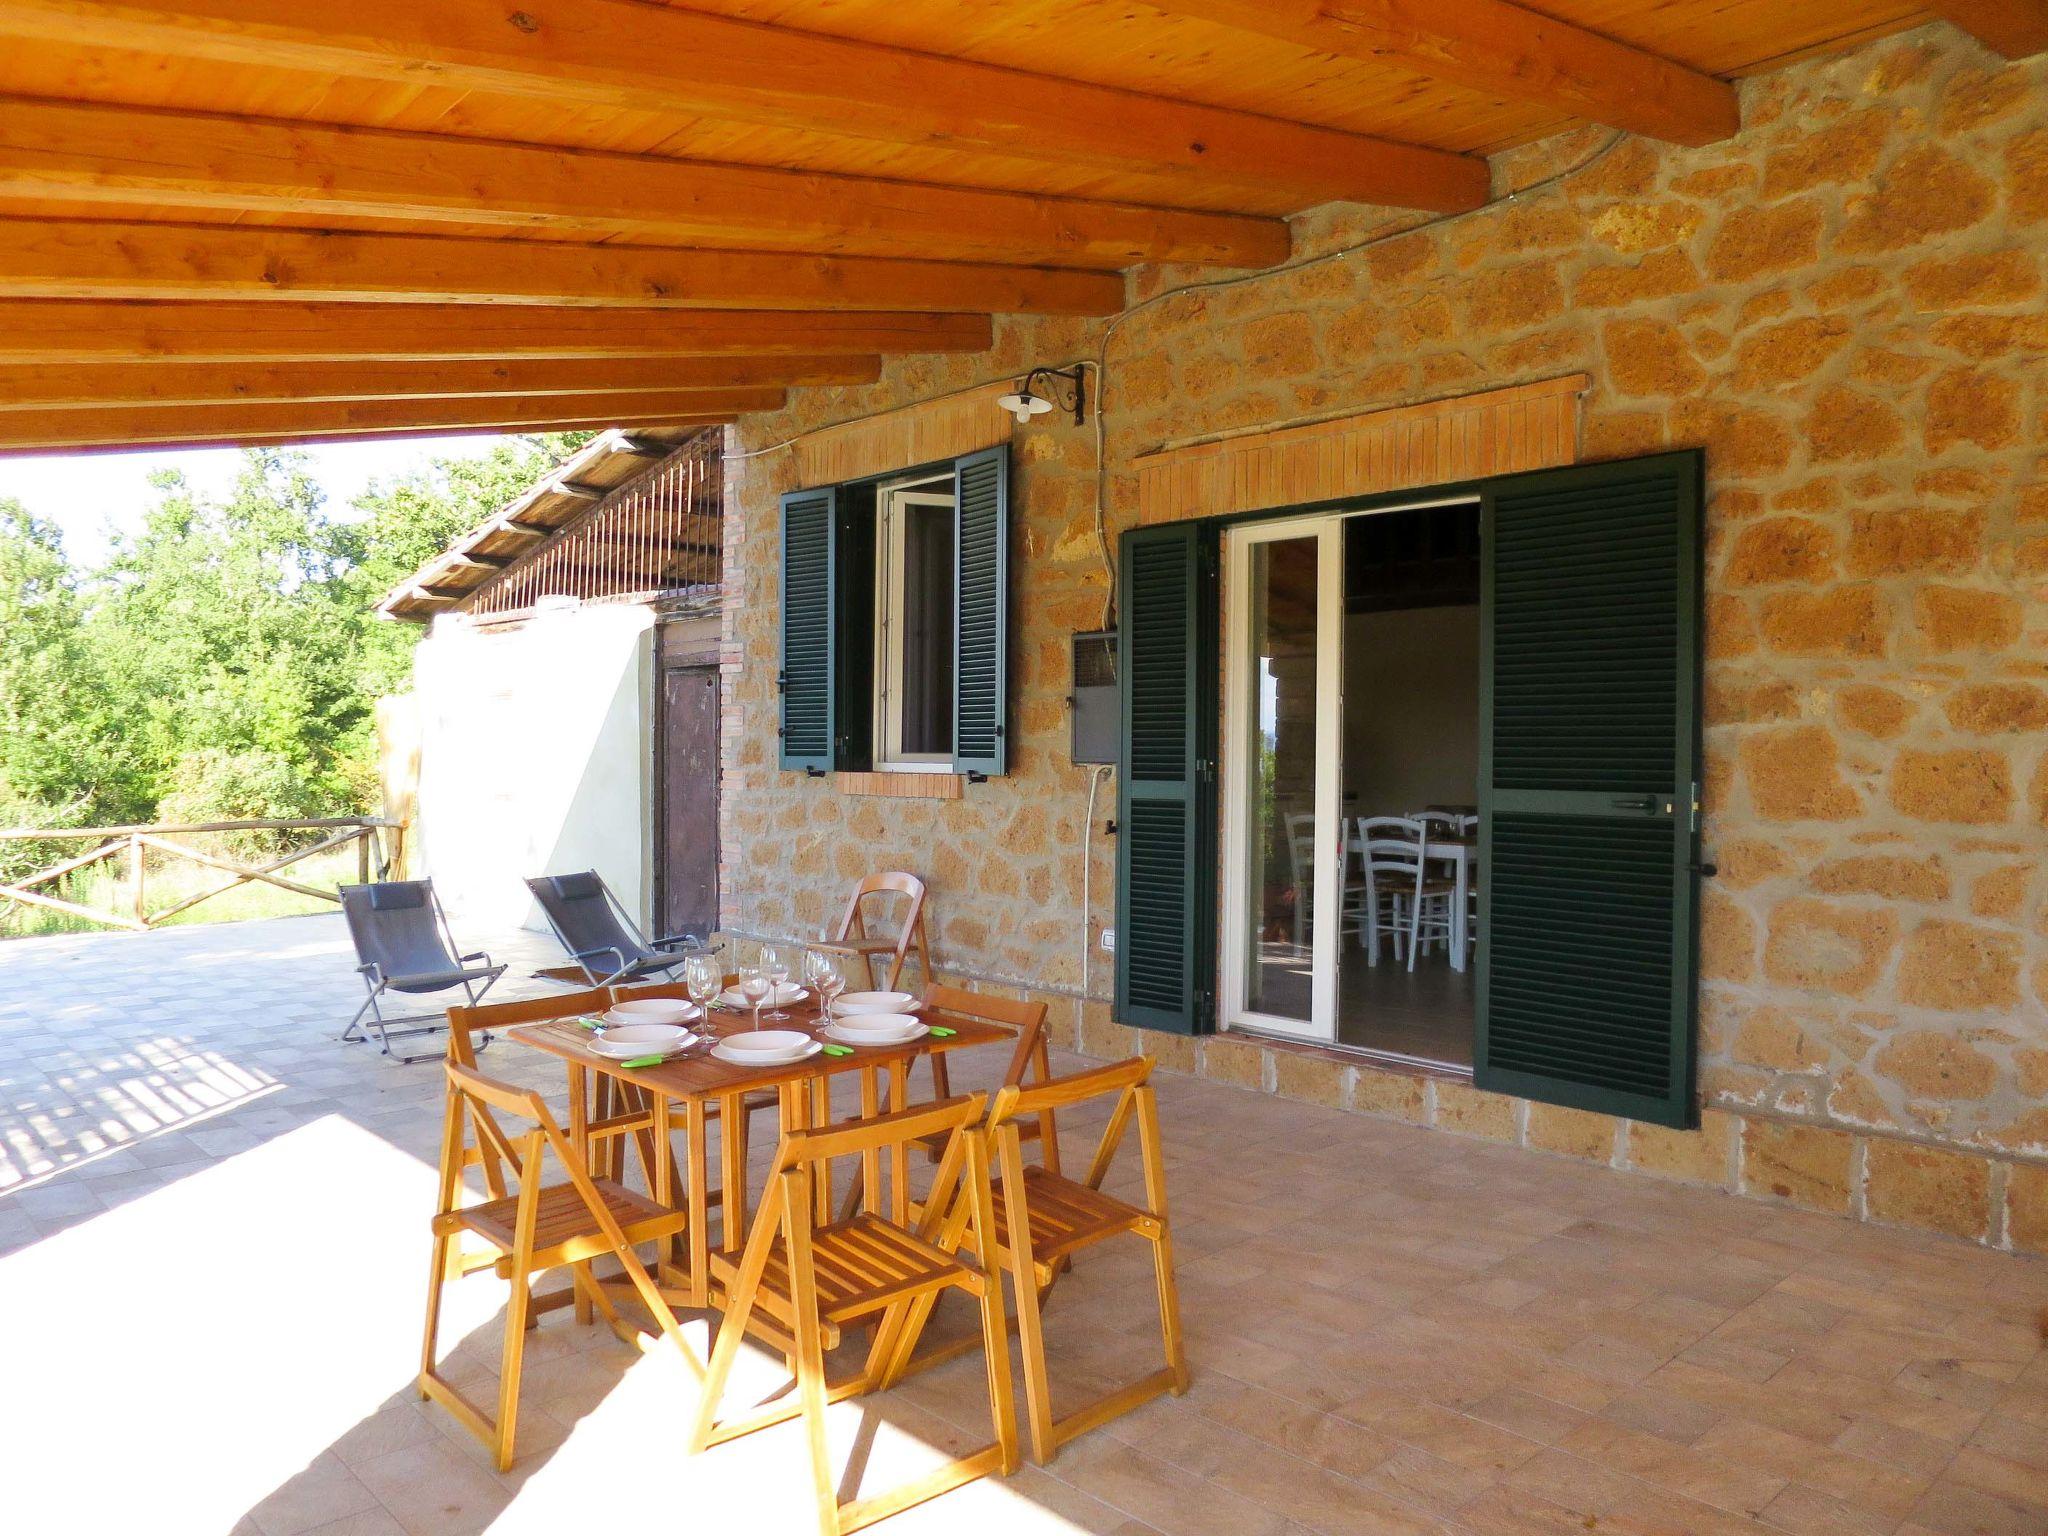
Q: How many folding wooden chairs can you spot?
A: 7